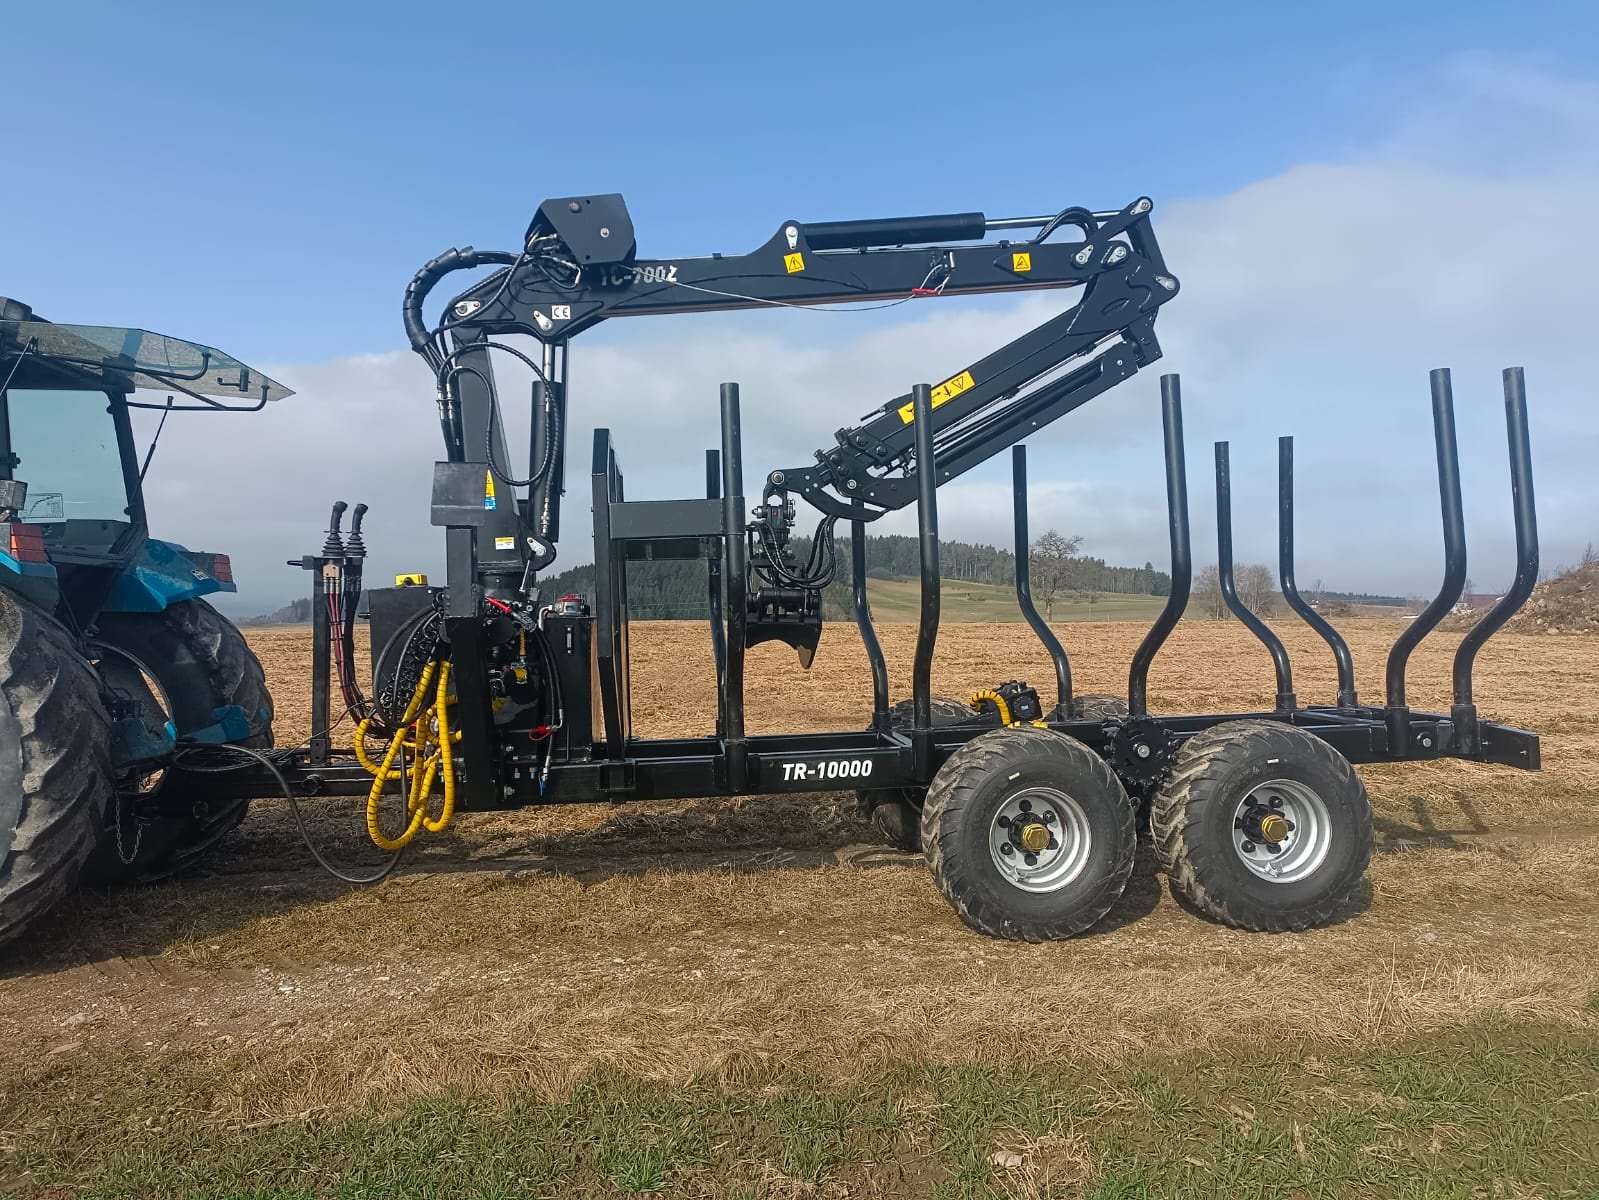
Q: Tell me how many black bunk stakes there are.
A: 10